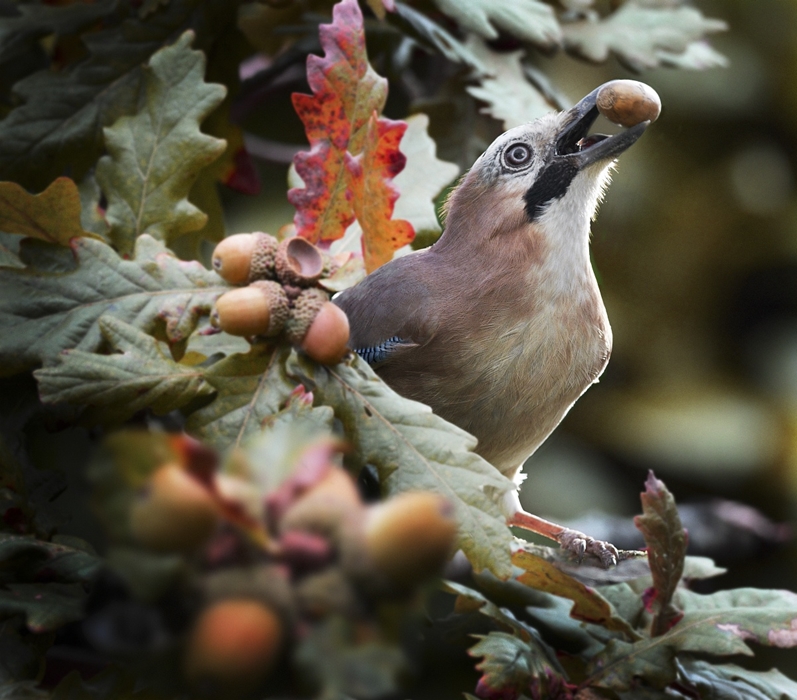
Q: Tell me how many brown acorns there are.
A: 8